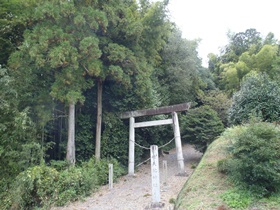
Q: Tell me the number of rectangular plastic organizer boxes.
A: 0